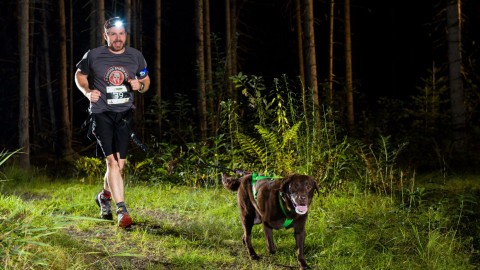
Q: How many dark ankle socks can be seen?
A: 2